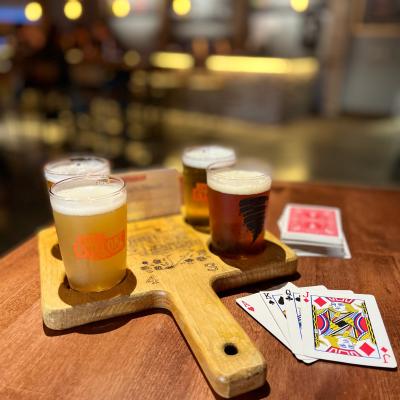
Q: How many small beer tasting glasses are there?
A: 4